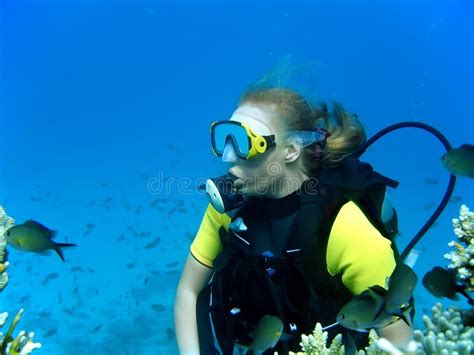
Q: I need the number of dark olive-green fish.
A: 6